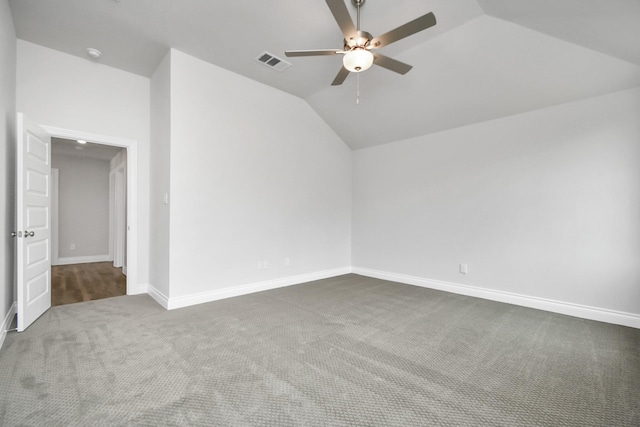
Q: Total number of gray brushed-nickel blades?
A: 5